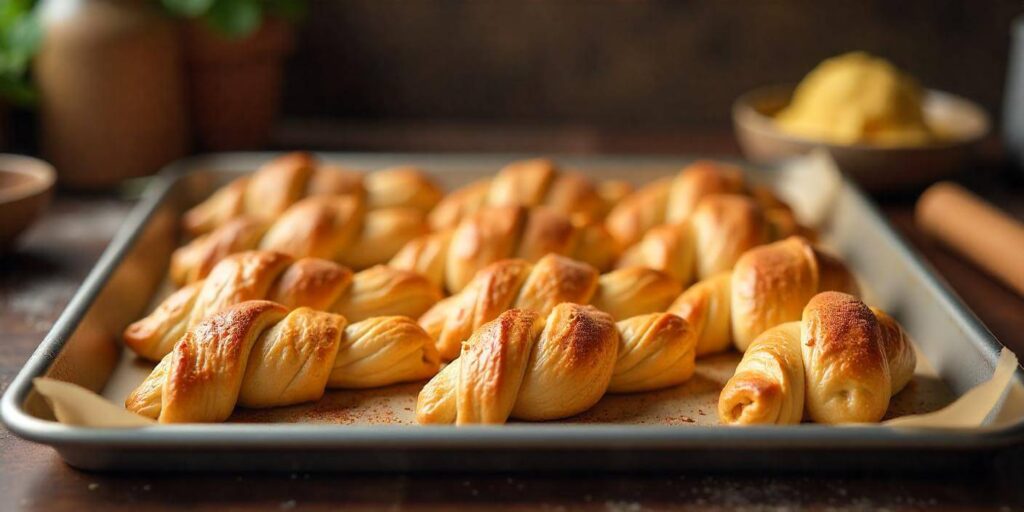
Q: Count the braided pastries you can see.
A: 12